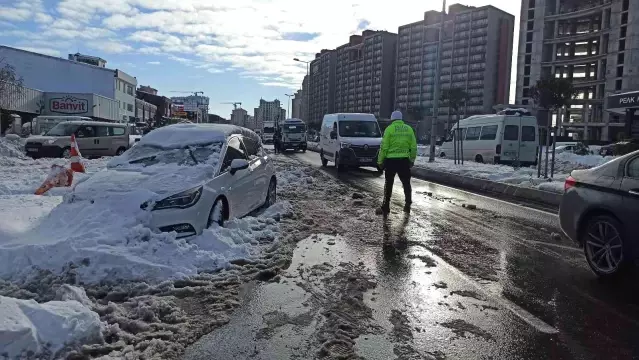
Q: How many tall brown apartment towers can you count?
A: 3